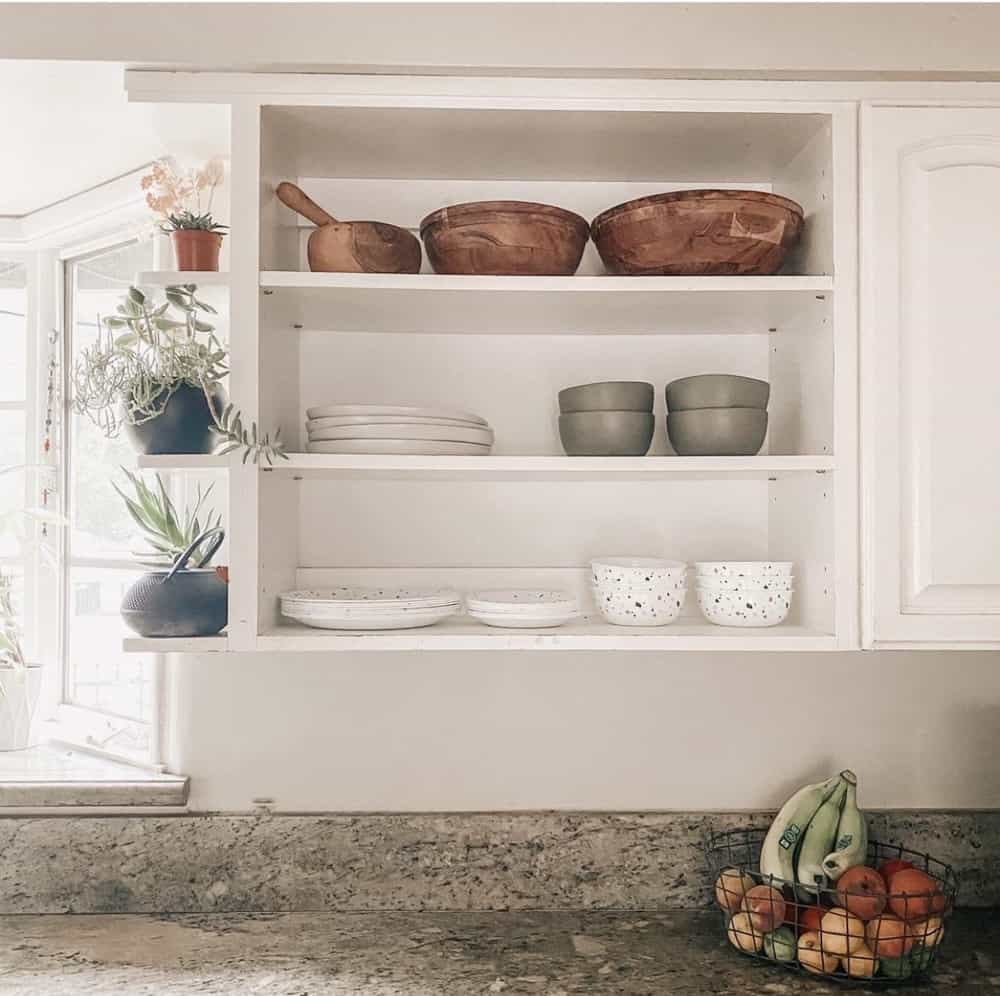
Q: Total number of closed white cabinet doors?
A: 1